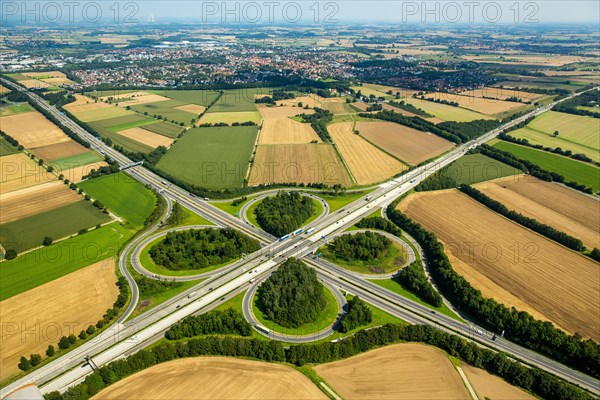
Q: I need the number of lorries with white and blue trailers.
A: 2